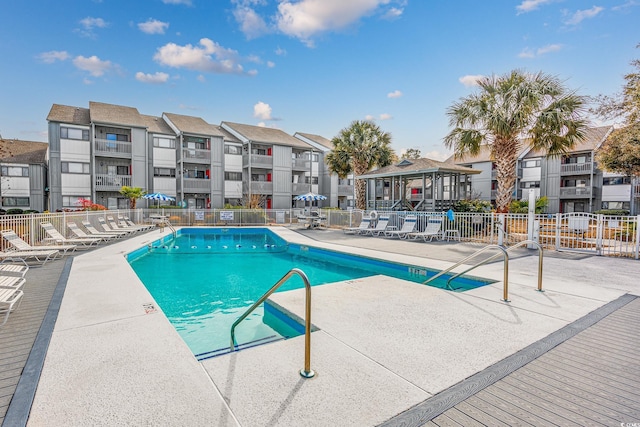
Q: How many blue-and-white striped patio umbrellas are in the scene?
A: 2